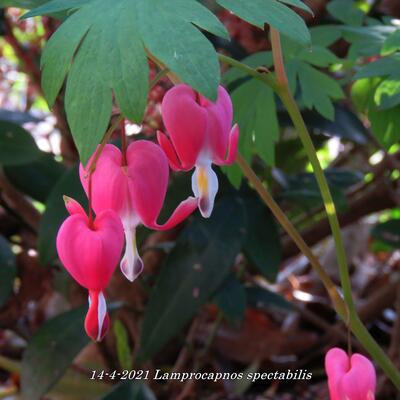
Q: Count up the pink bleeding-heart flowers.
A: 4